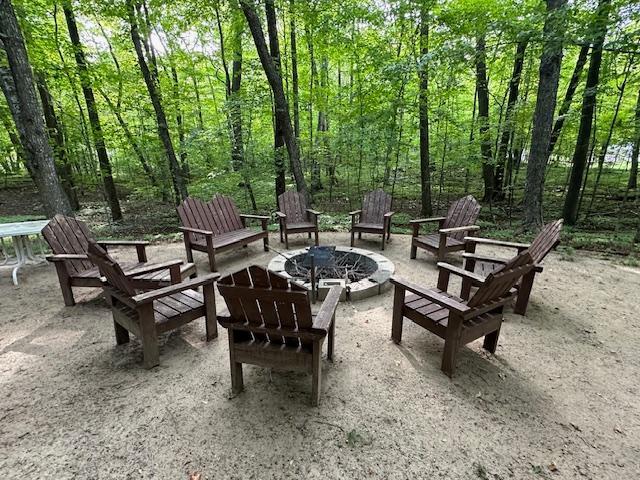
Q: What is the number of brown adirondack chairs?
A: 8